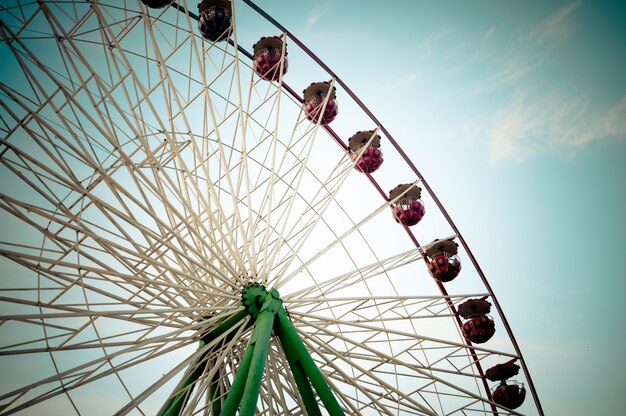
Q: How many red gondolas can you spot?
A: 7